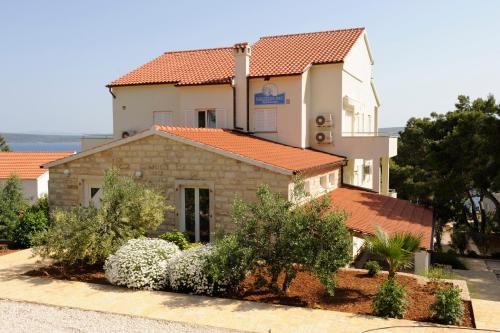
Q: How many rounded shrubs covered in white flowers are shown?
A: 2